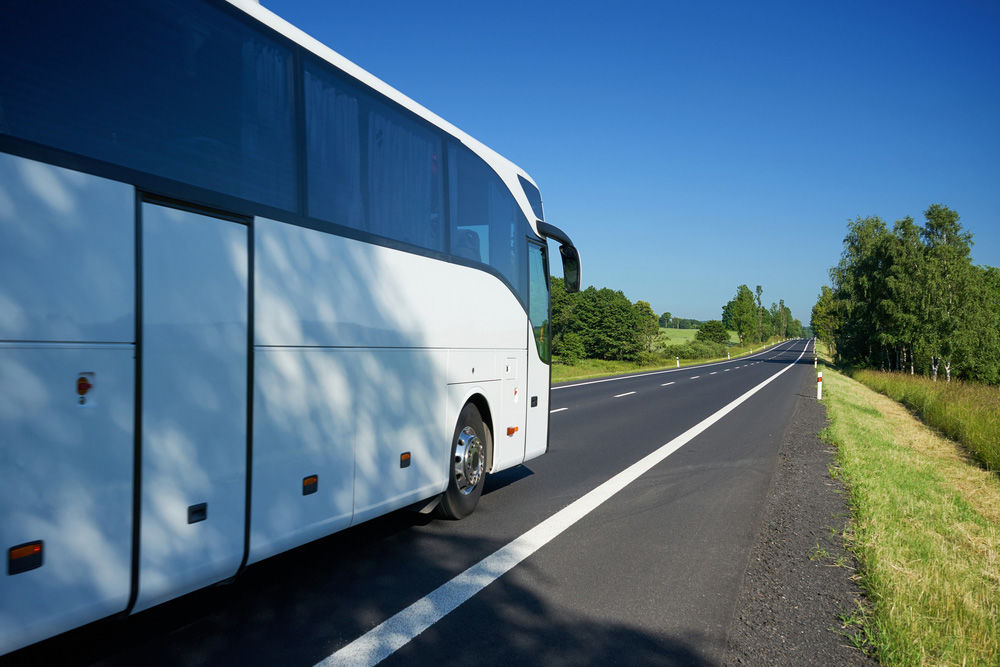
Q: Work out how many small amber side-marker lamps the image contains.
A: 4